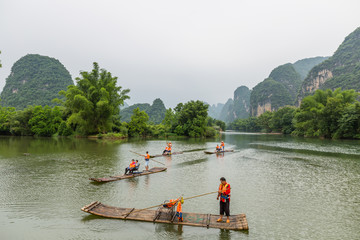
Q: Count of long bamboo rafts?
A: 4